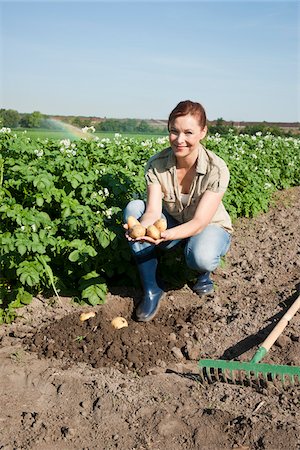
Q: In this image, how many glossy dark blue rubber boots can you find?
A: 2